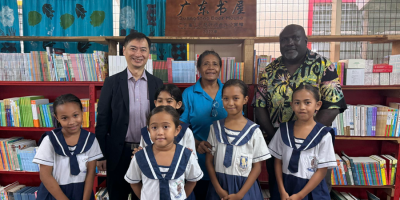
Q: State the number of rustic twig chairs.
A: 0